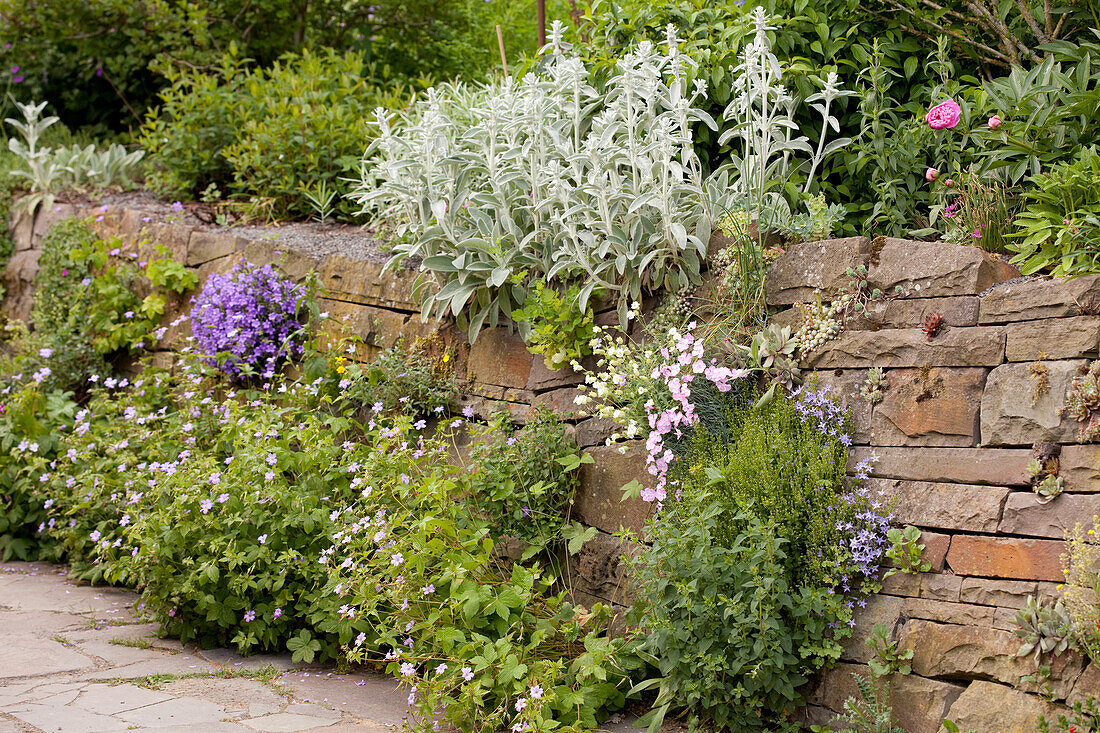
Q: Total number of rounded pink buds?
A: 3